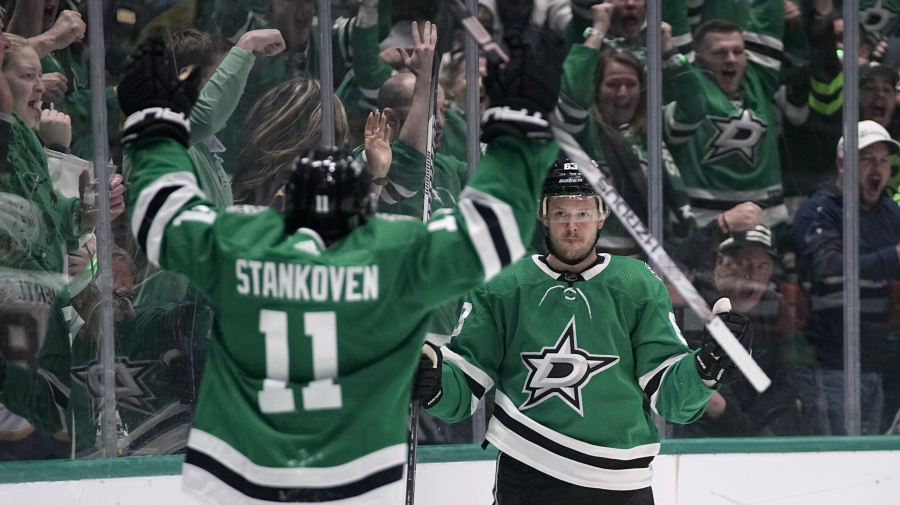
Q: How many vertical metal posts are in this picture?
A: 5